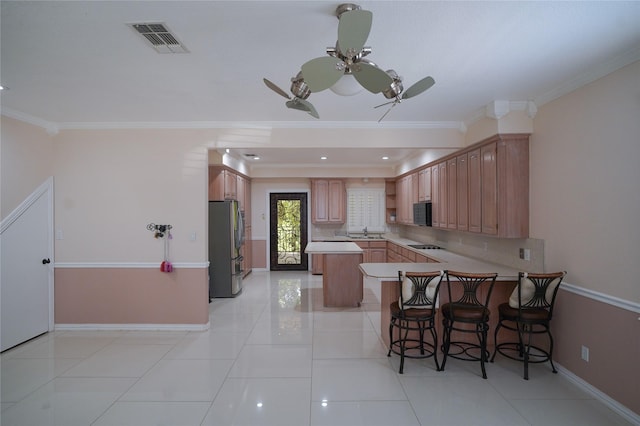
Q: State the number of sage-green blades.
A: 9